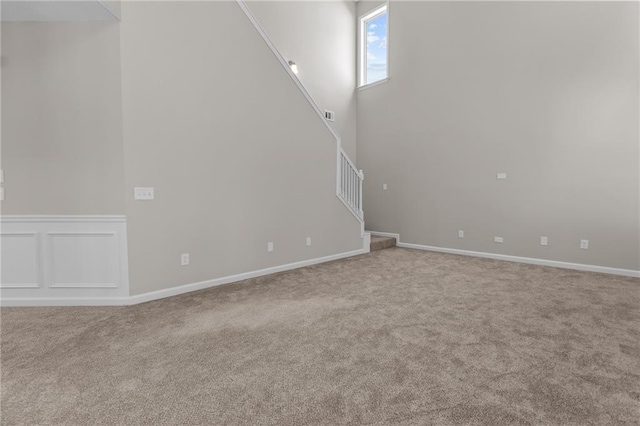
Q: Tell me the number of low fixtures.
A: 7